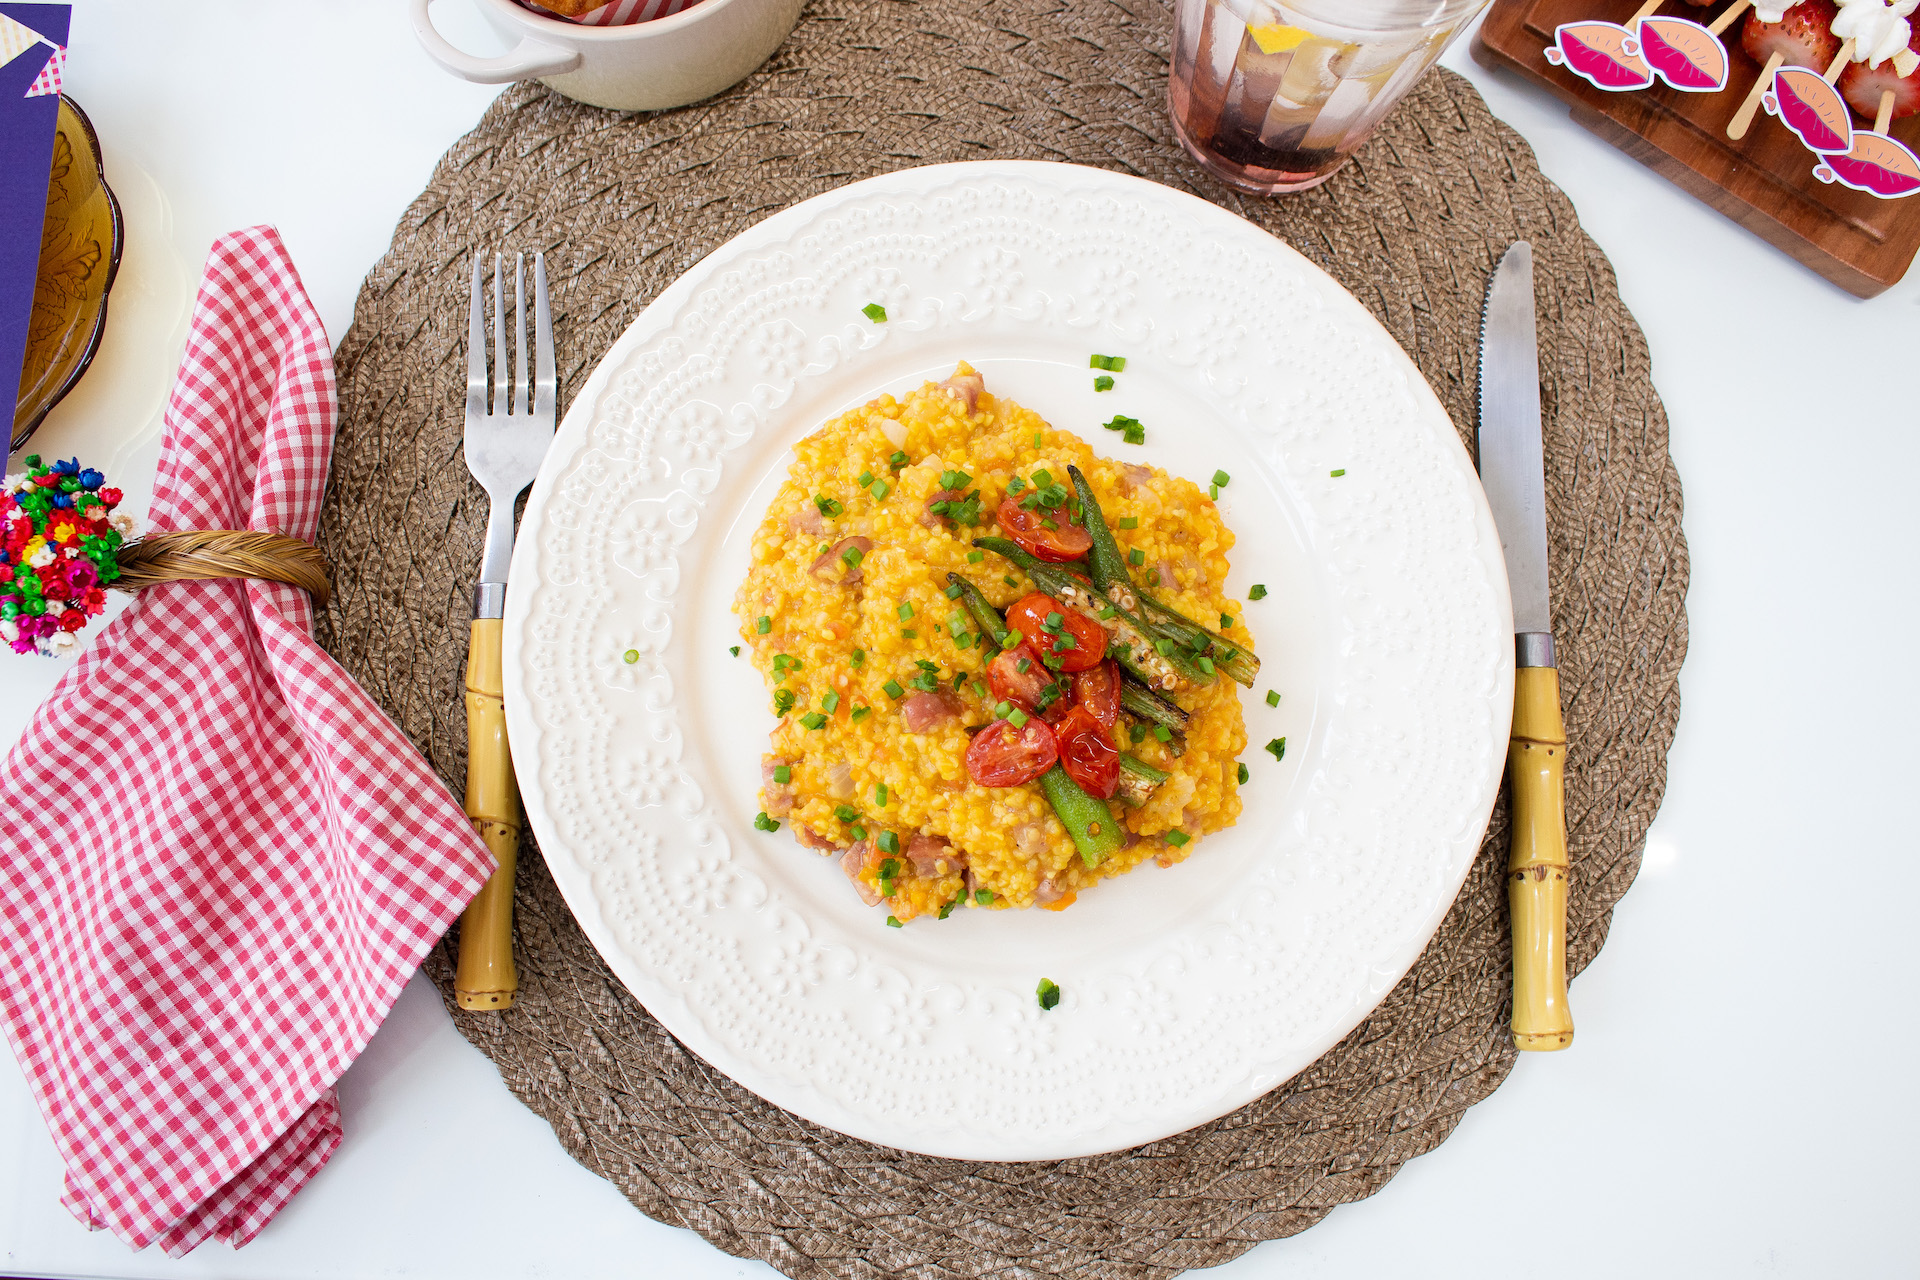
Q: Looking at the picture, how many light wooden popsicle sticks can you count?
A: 5